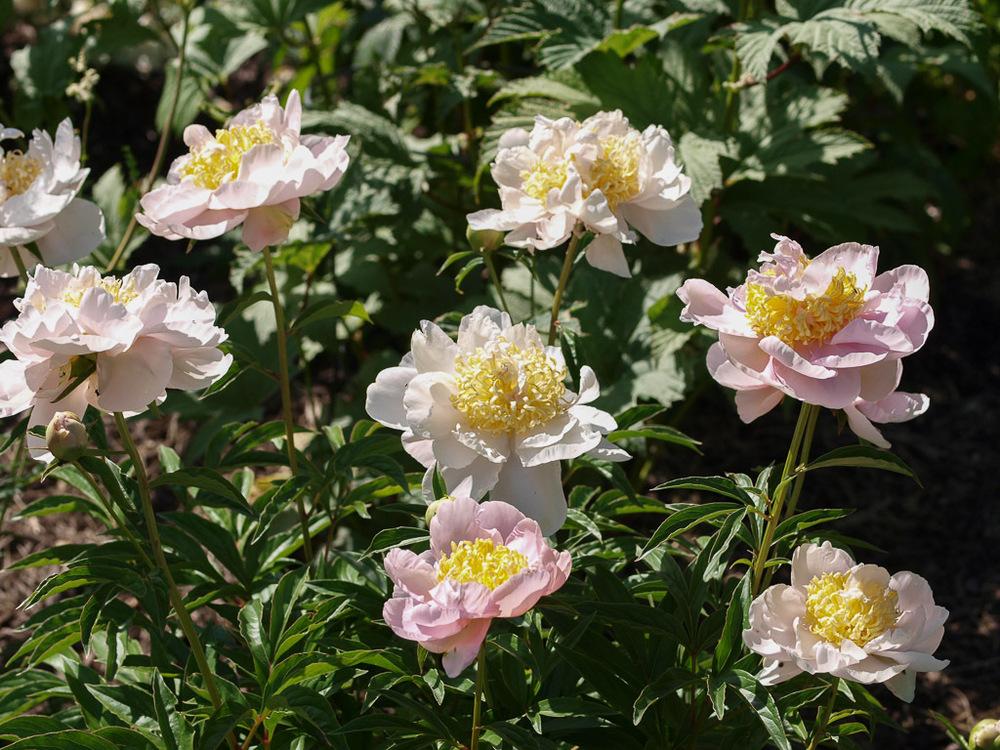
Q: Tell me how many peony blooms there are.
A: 8